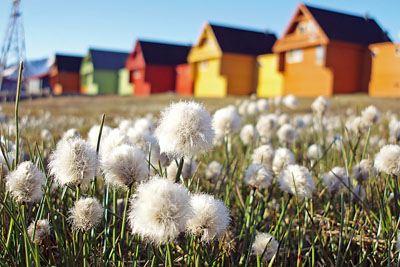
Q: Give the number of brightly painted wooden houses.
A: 5